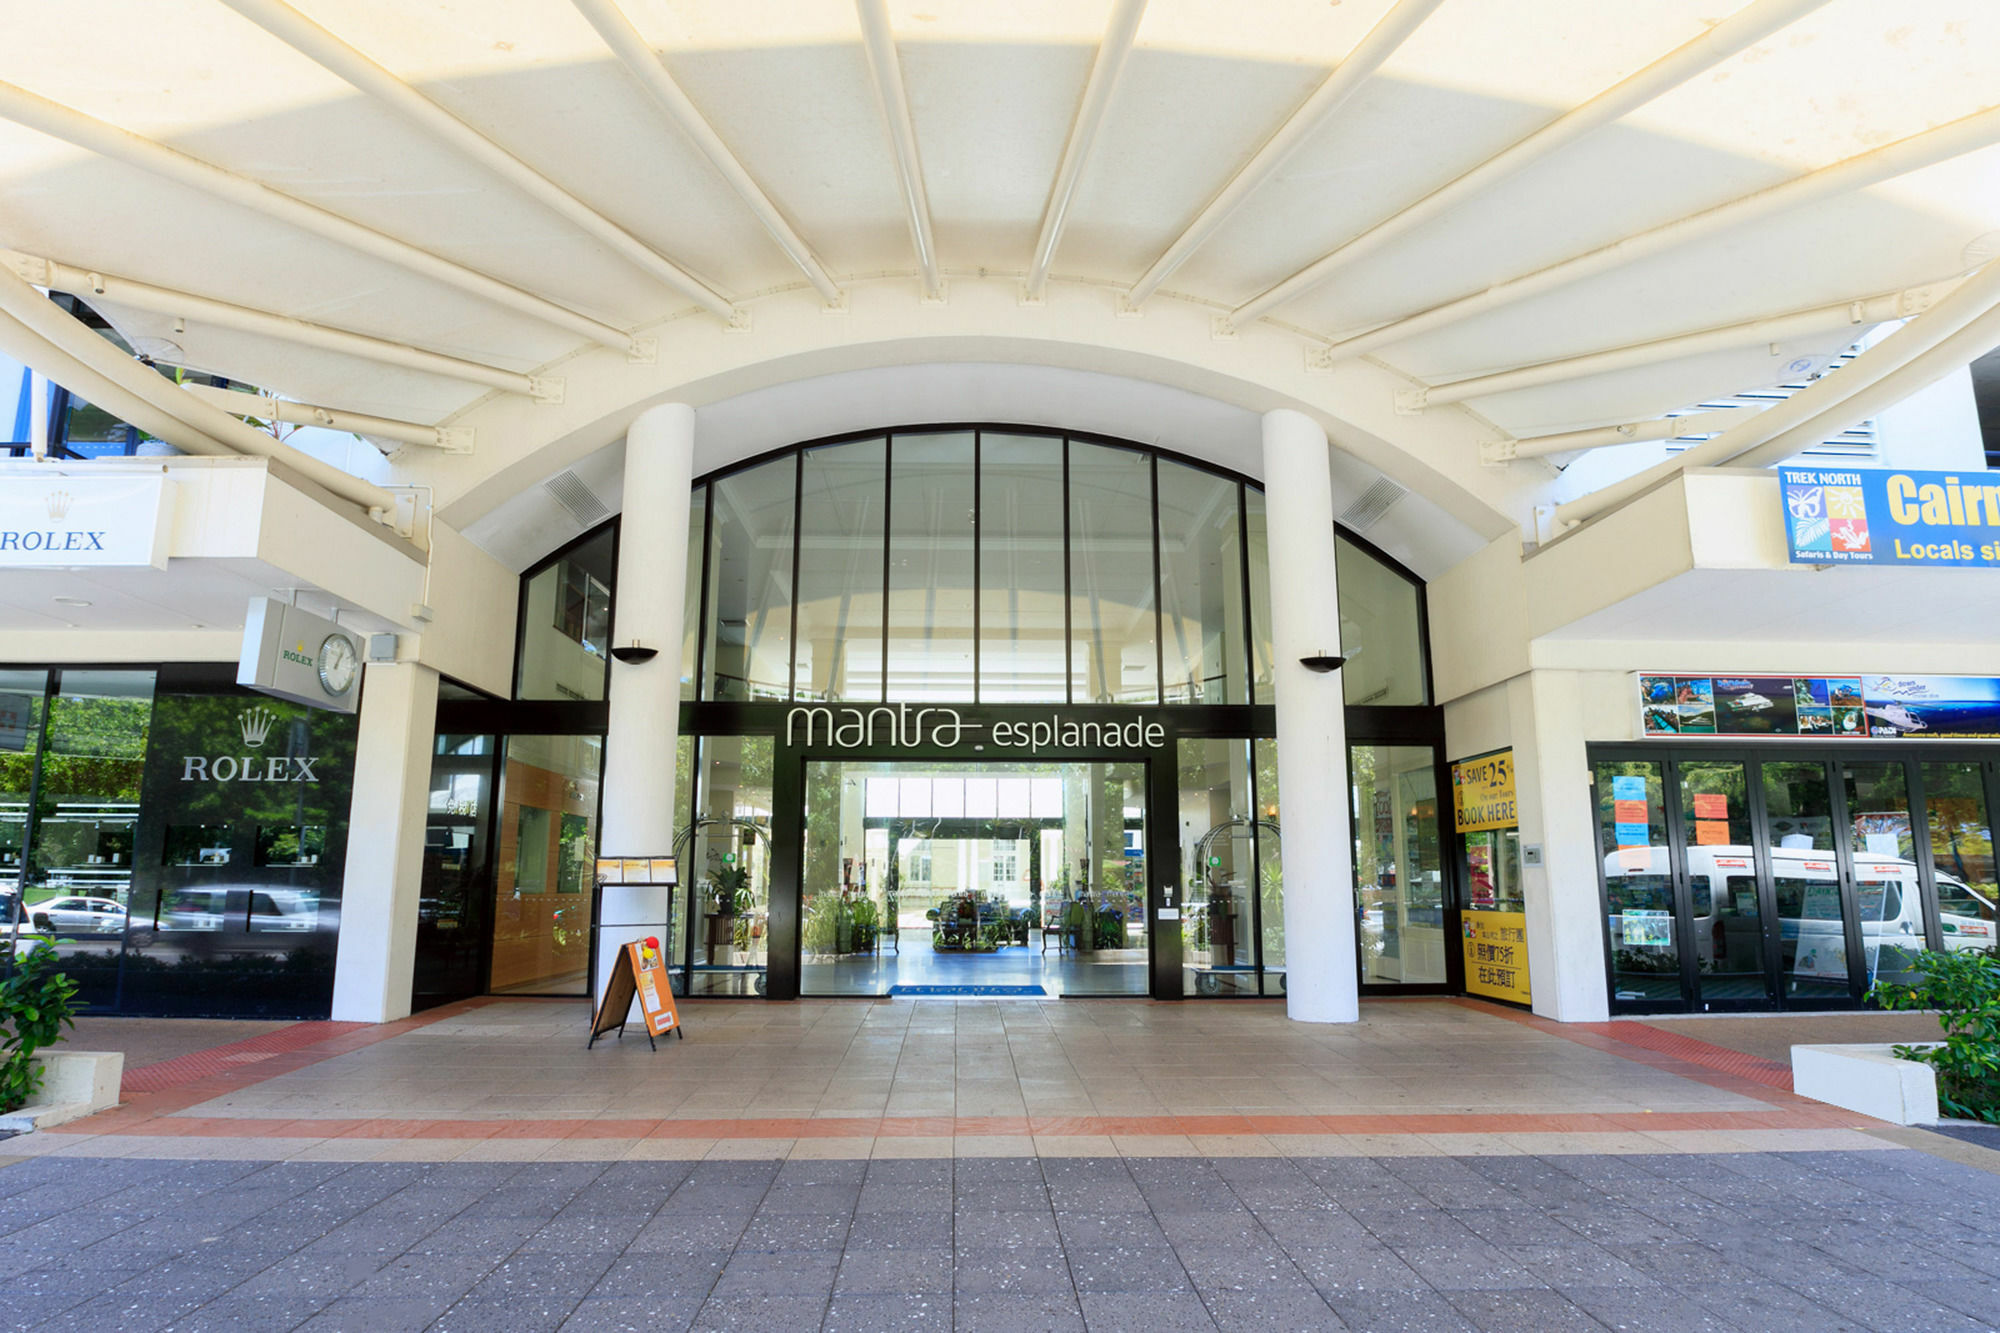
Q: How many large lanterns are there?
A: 2